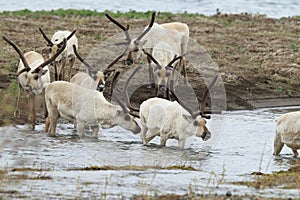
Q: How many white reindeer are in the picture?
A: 8